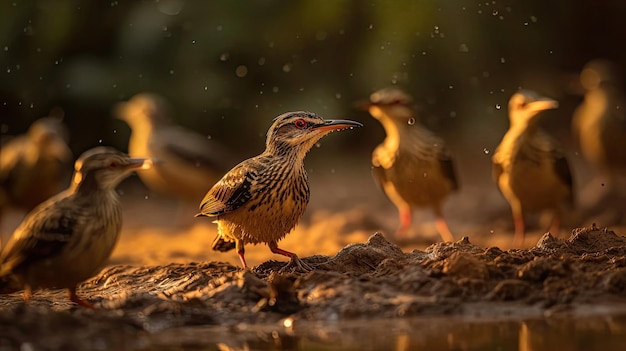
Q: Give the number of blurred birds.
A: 6